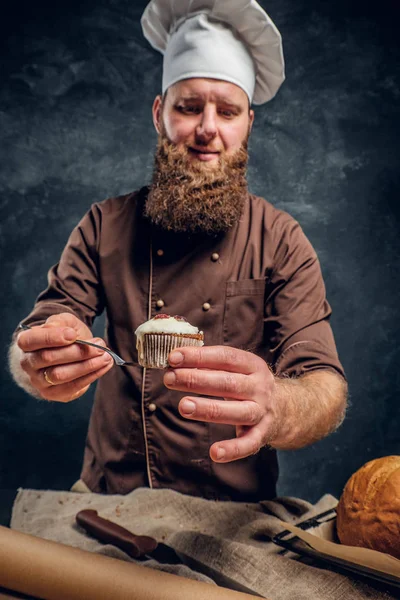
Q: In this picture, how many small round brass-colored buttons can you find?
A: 5